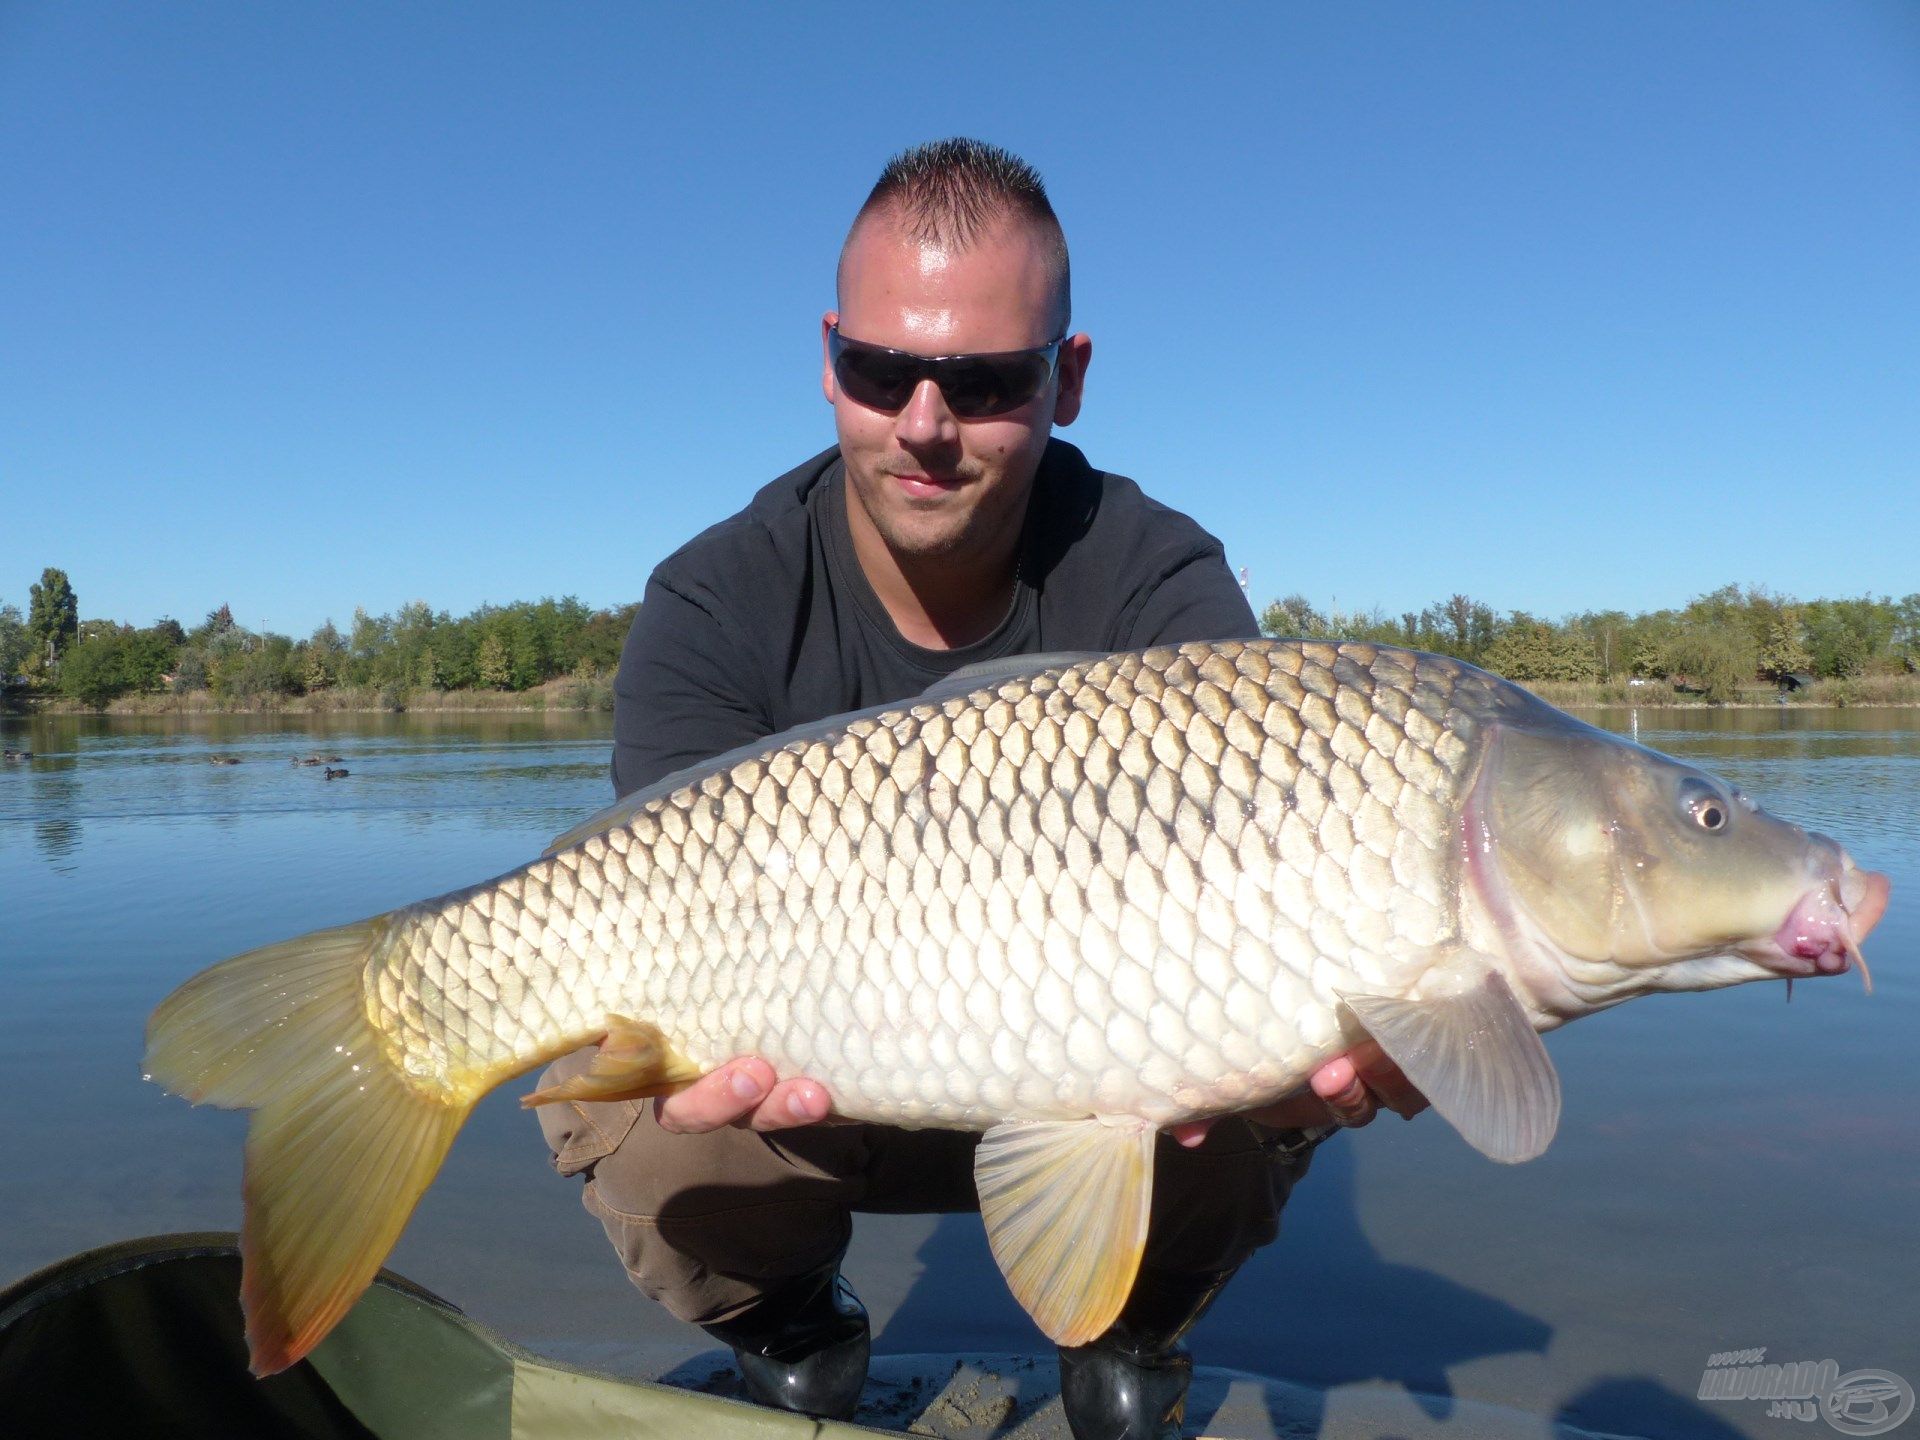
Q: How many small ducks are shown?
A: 5